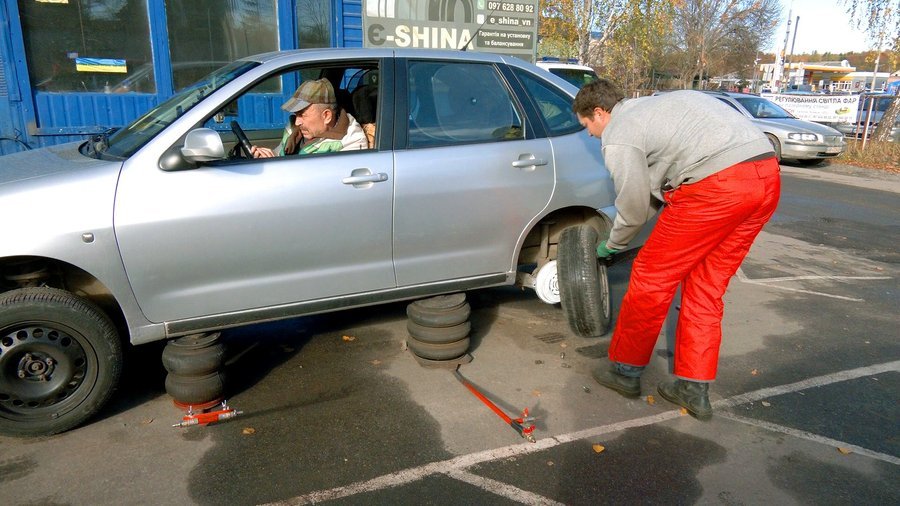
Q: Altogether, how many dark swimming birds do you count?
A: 0